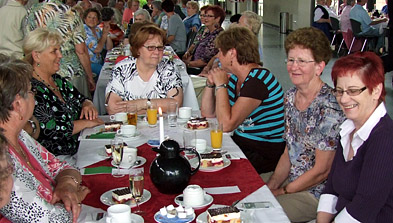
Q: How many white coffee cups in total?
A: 7